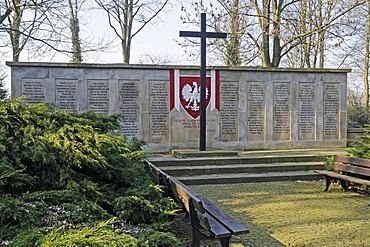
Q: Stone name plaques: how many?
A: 10